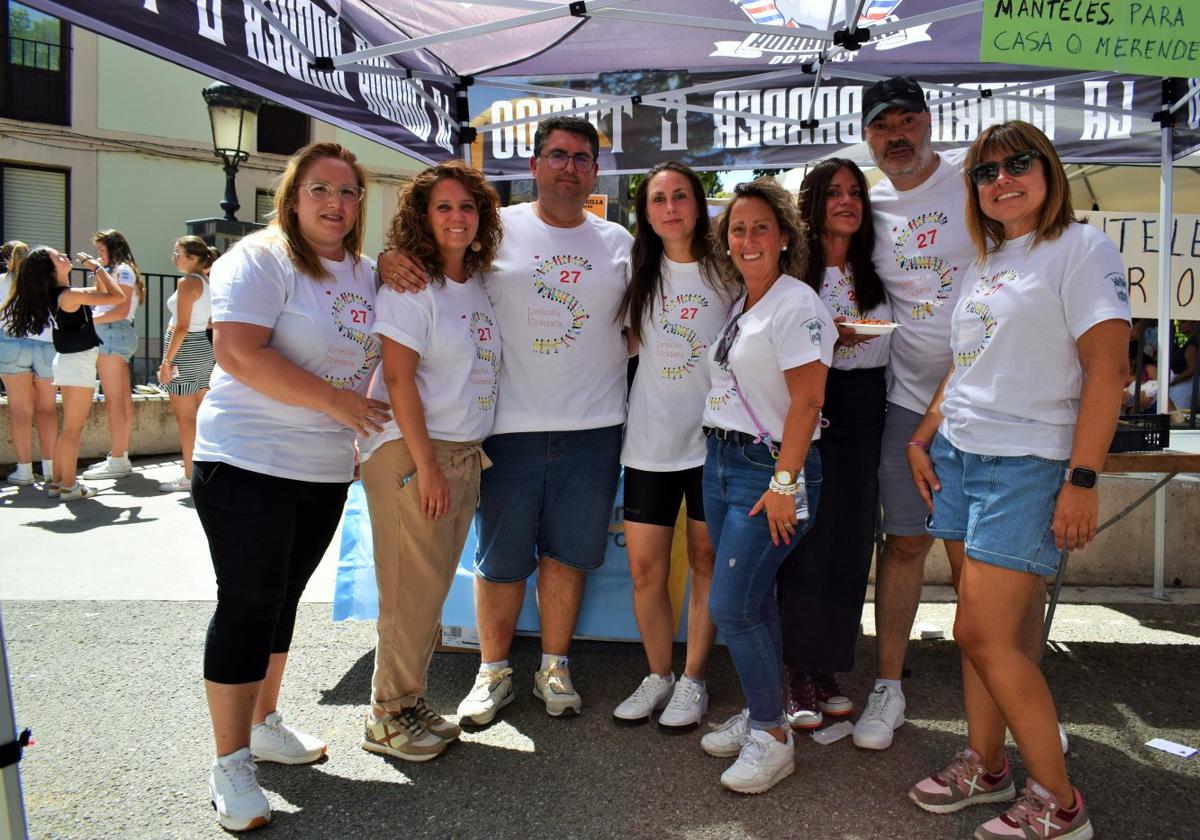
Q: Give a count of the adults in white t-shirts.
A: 8